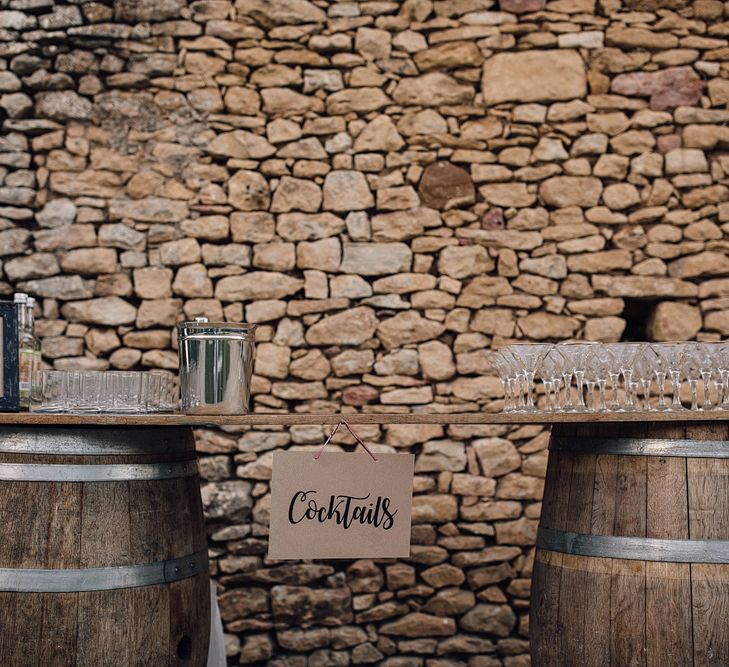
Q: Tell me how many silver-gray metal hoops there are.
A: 5